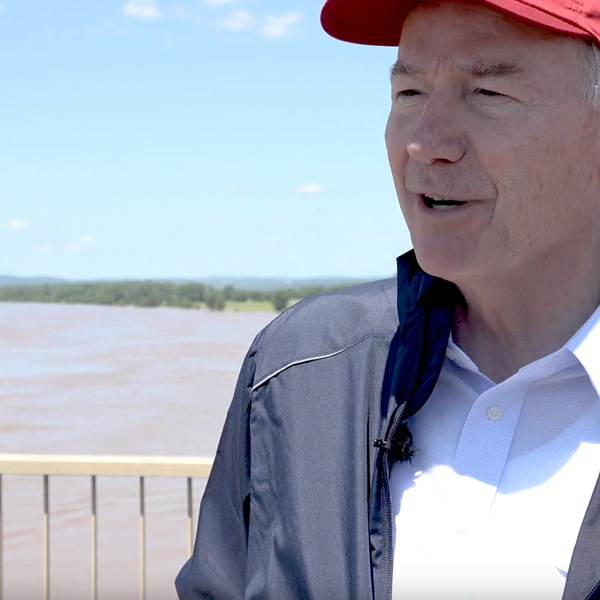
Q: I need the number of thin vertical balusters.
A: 5